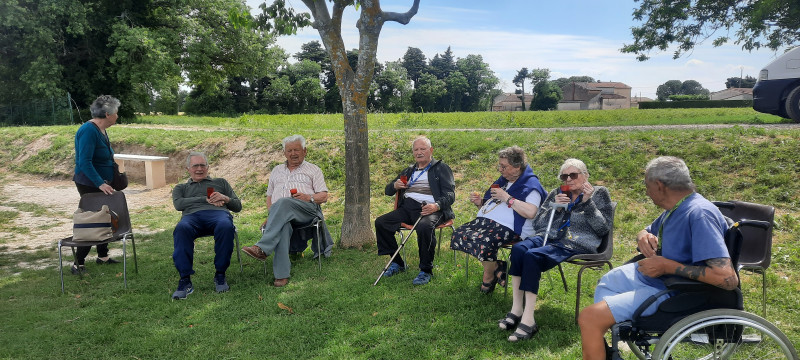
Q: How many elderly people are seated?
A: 6